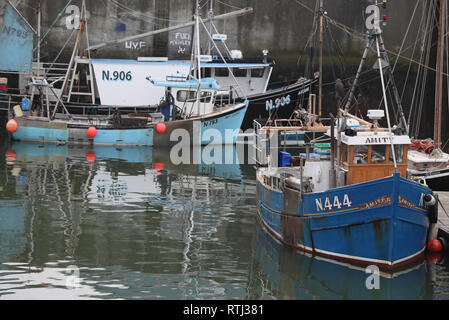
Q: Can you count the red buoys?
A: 4